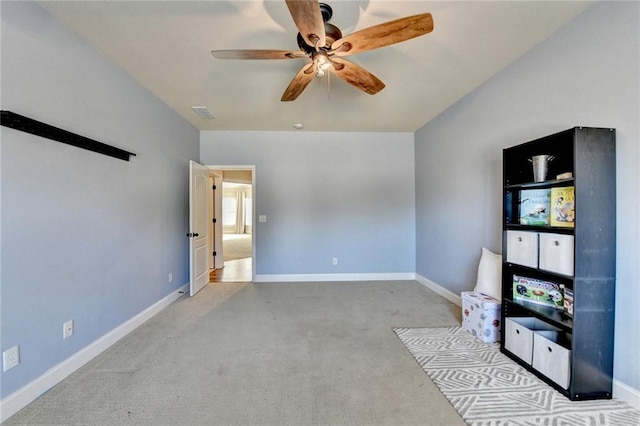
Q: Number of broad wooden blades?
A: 5